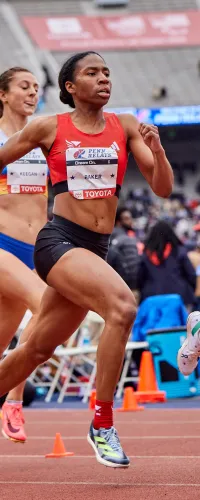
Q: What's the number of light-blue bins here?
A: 1